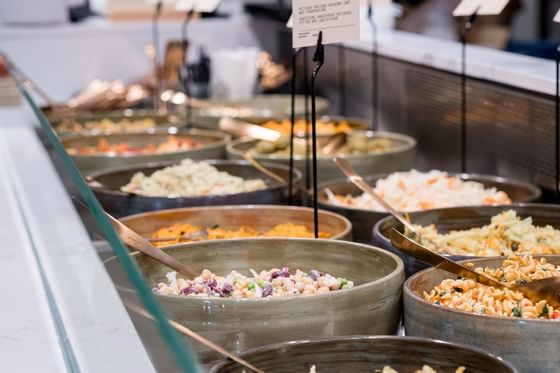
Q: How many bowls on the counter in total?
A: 12